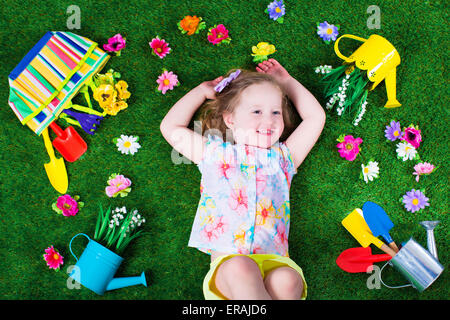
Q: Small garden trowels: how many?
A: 5